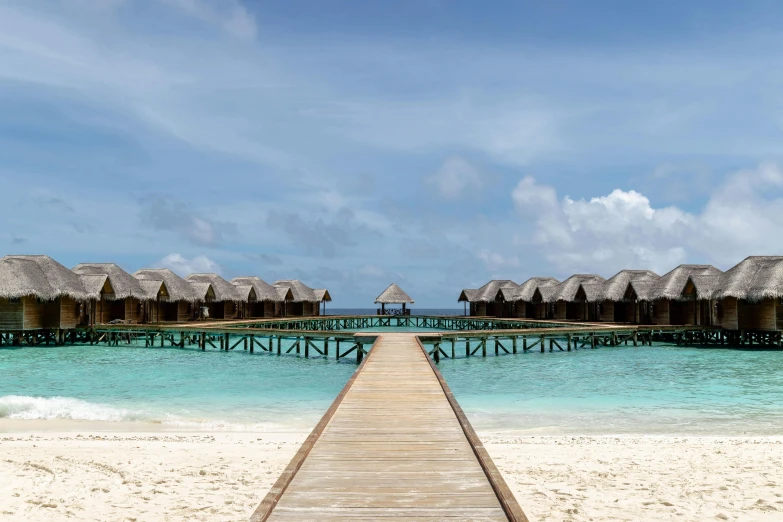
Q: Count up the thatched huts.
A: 13